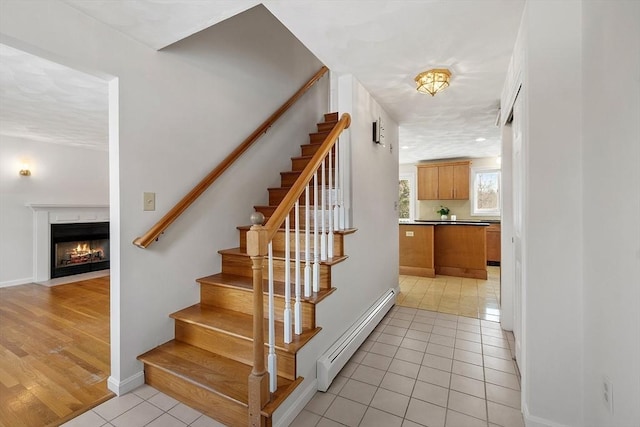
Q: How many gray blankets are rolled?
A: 0